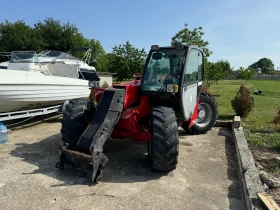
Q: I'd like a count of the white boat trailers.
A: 1